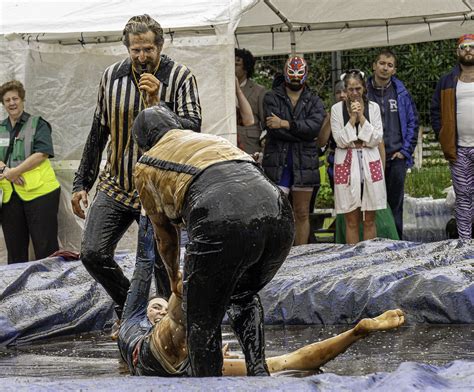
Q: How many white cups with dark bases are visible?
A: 0